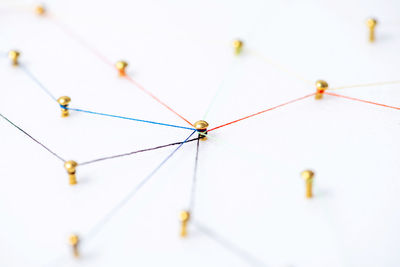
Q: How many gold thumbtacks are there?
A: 12